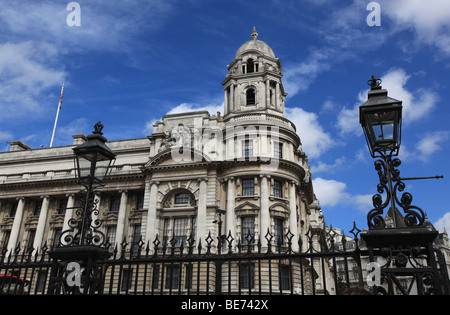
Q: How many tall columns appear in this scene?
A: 10